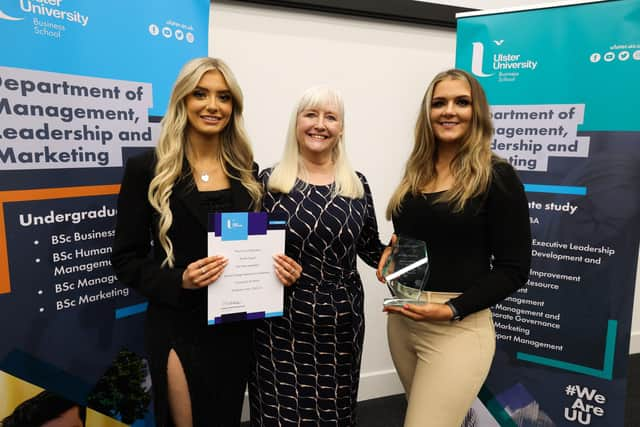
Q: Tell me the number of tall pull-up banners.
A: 2